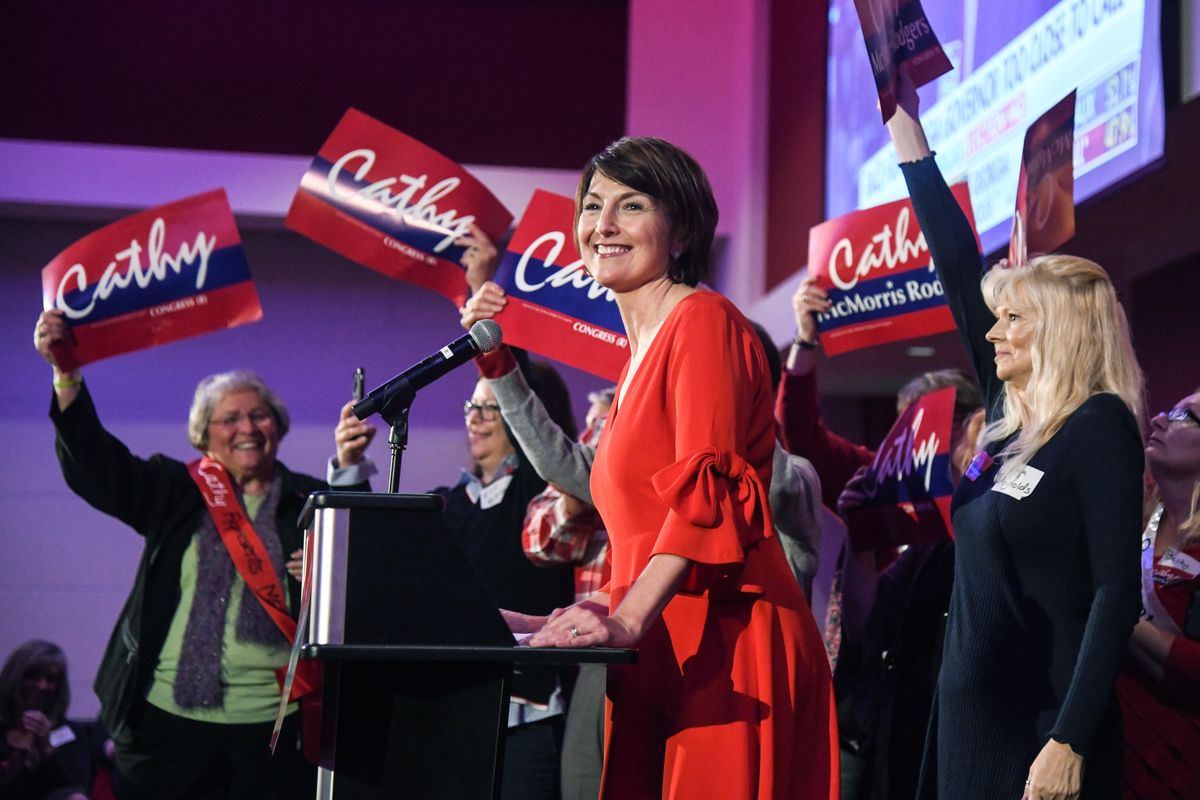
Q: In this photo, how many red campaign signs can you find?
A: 7